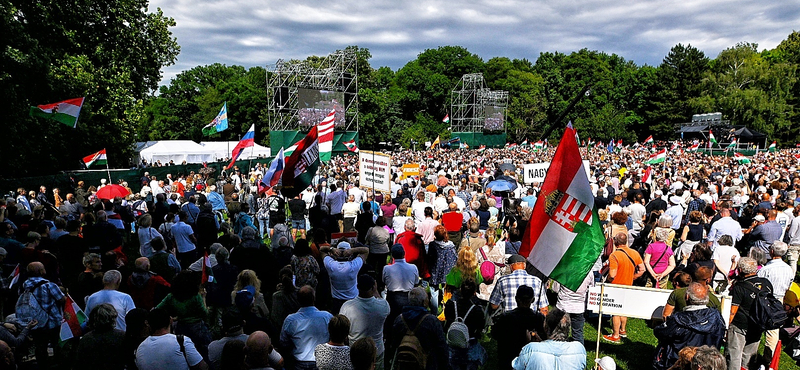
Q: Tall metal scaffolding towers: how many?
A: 2